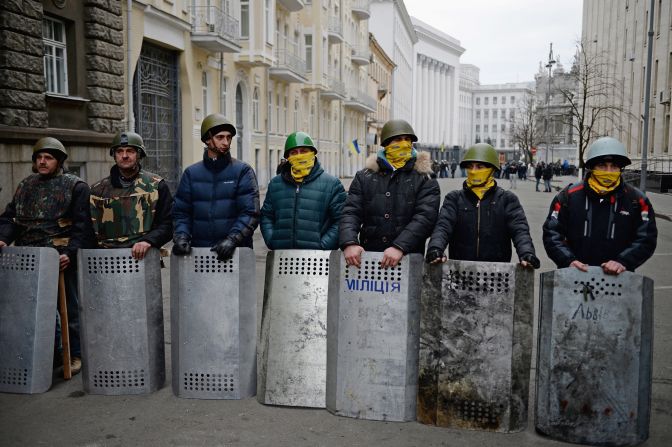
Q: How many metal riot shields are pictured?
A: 7